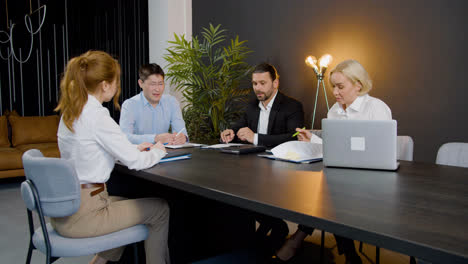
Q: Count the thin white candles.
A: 0